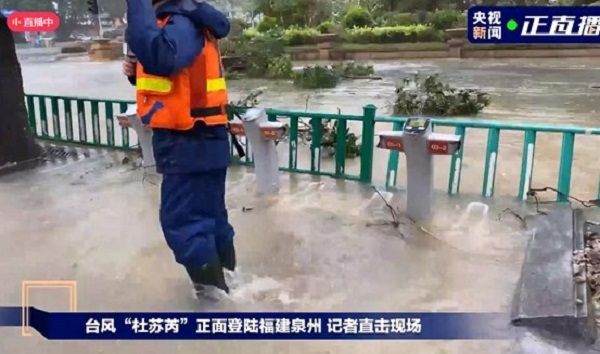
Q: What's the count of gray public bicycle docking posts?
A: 3